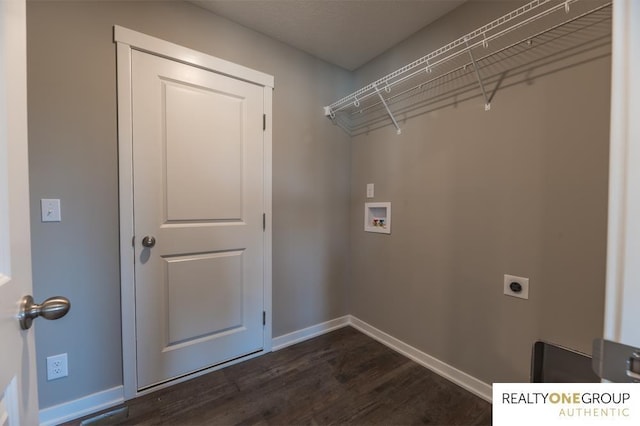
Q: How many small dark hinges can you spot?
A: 3